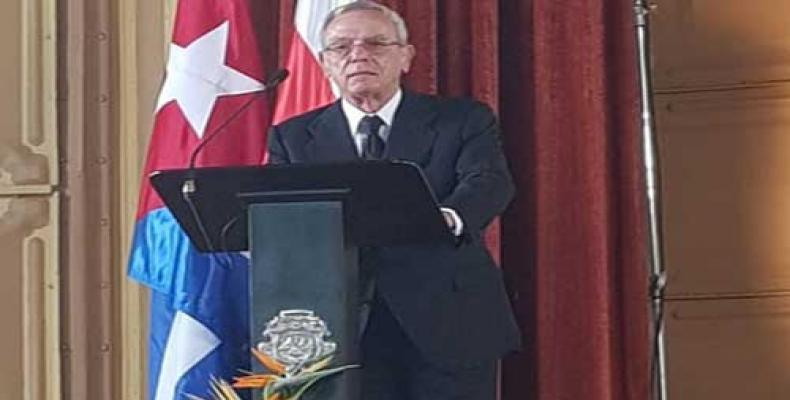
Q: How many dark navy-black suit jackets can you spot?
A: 1